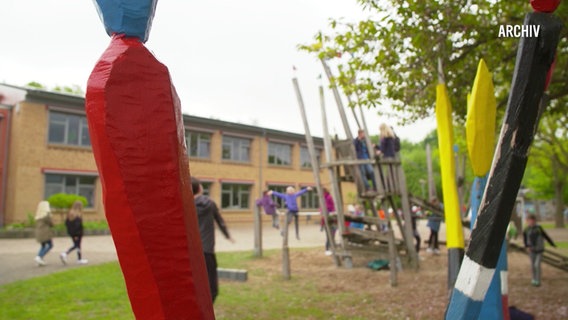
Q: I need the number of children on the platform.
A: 2